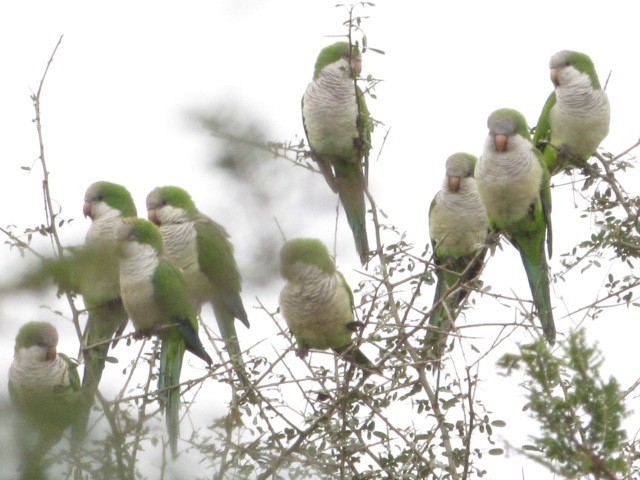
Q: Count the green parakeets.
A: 9